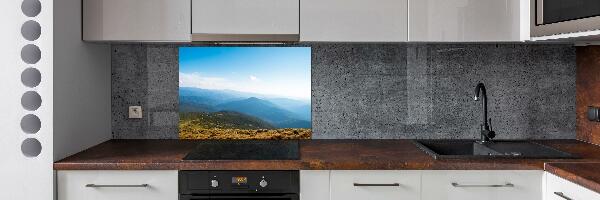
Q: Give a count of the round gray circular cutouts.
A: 7